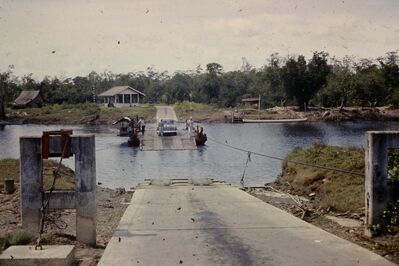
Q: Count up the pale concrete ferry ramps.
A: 2